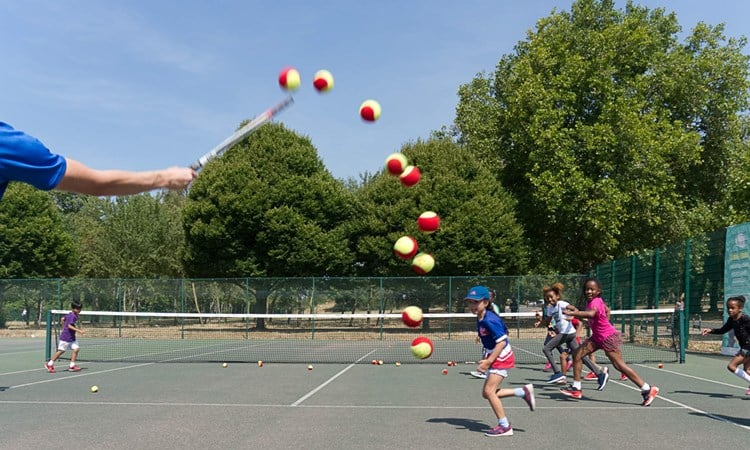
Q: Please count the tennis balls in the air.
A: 10